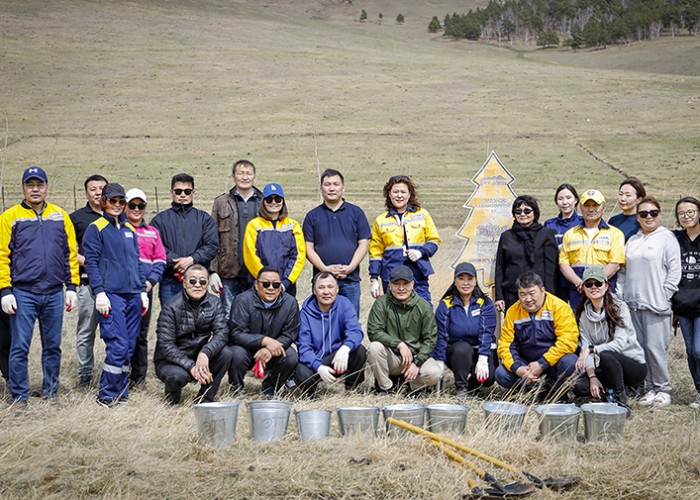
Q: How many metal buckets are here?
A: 9